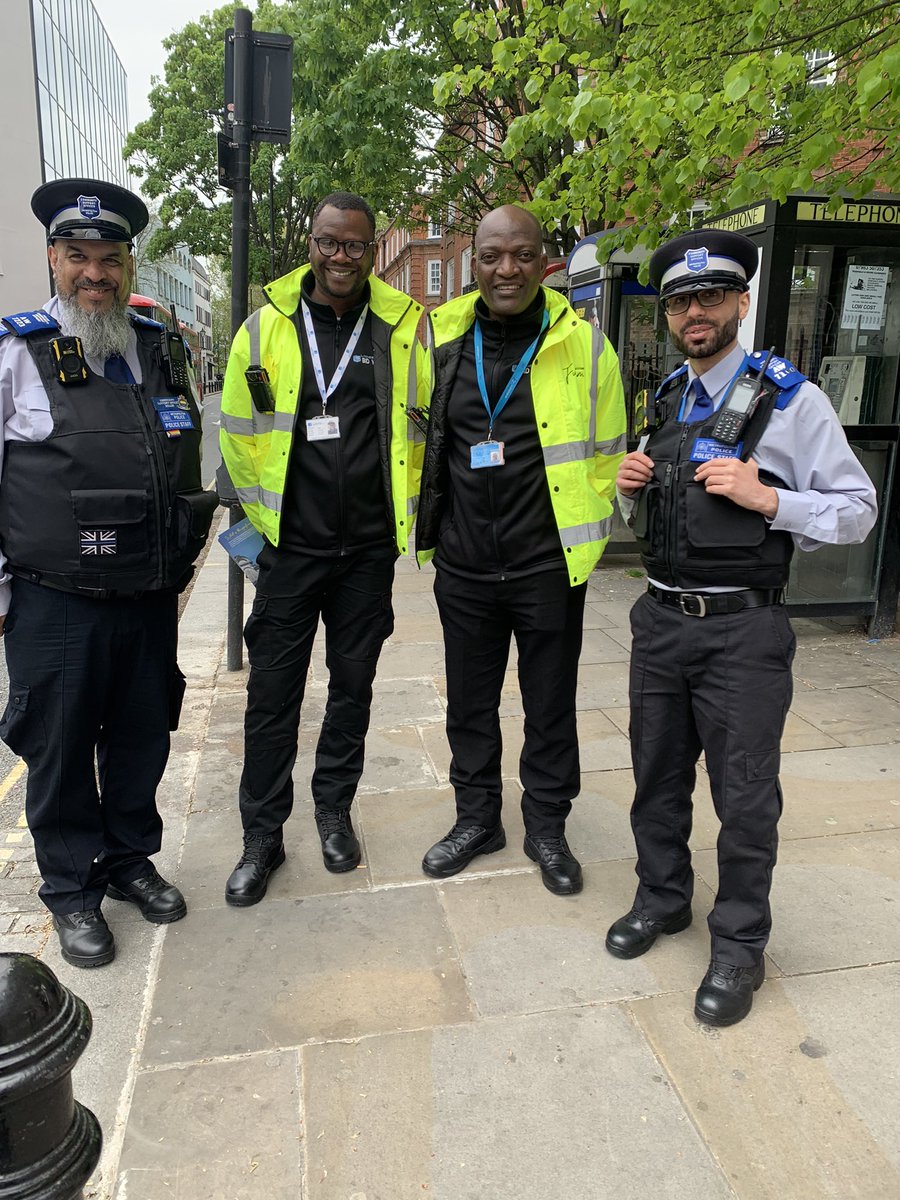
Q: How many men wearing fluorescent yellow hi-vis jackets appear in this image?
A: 2